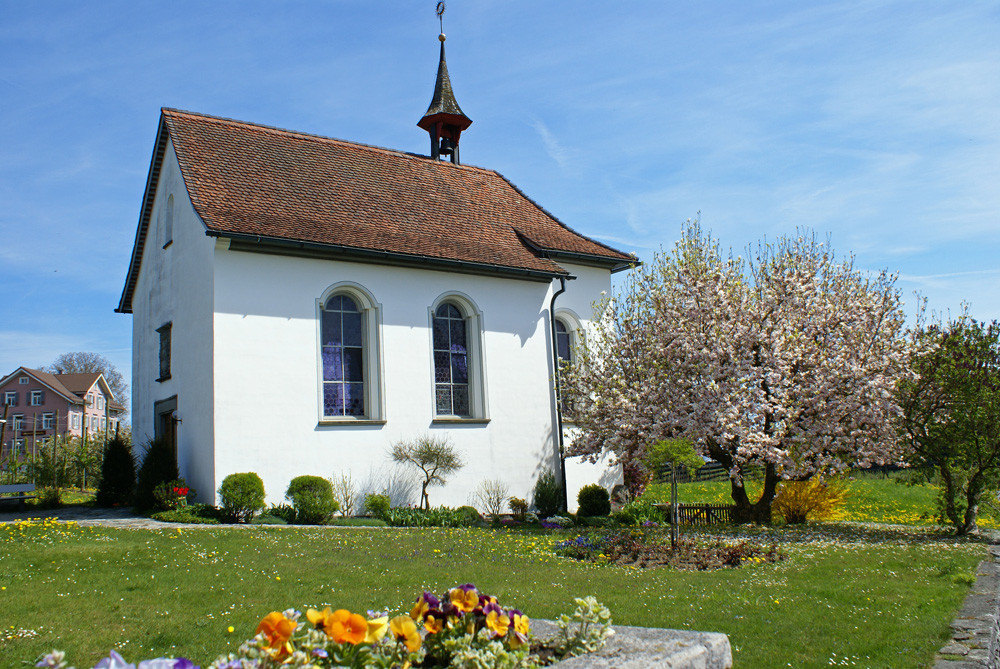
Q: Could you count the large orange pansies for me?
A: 2